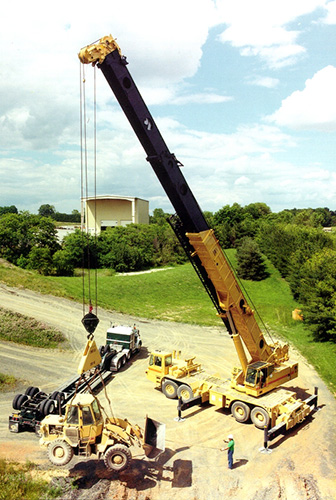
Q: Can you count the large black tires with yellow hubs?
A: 6